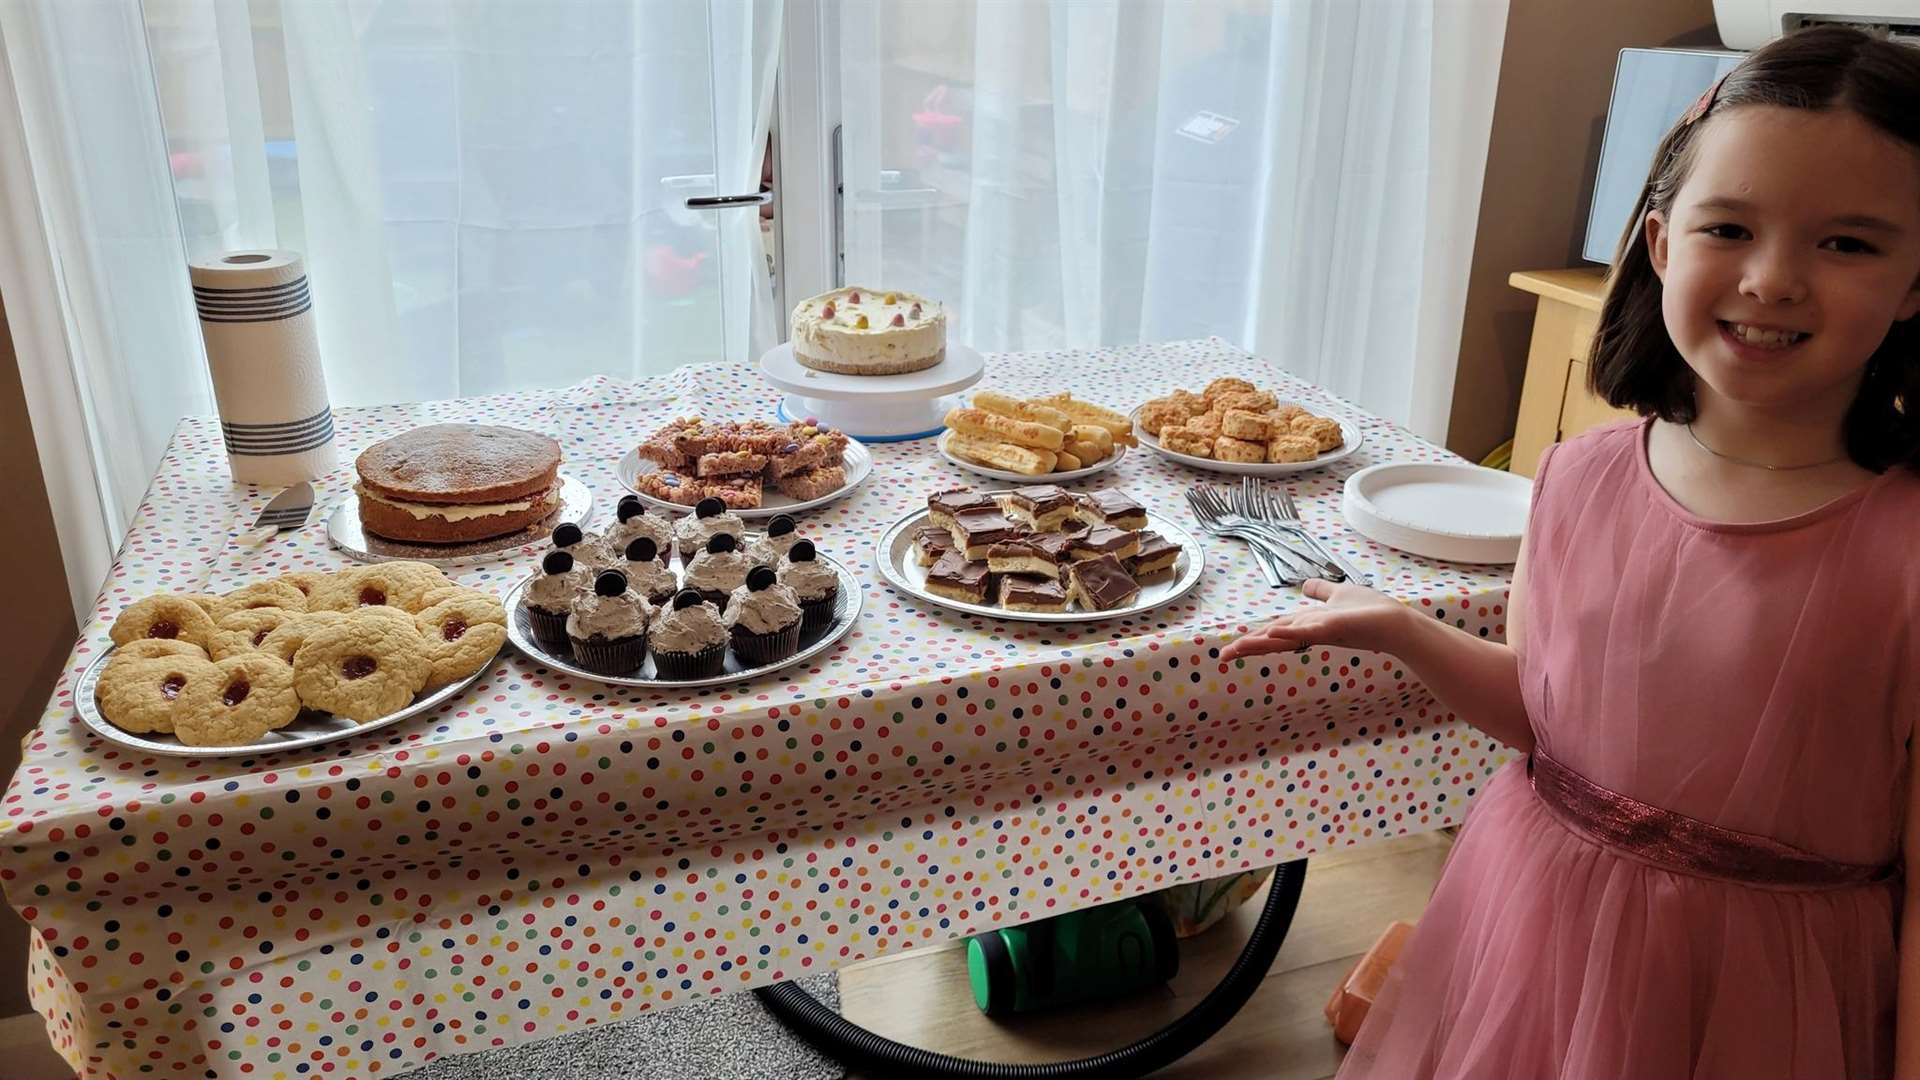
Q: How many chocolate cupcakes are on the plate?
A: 11